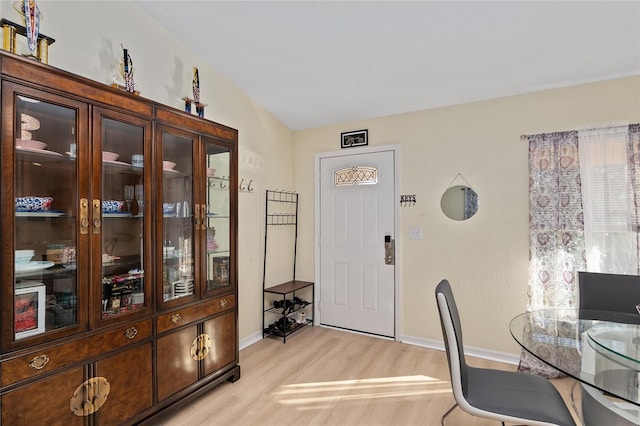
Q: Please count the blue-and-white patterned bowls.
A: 3